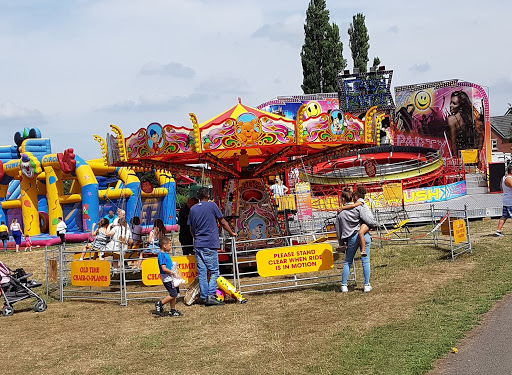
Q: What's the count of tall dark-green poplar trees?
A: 2